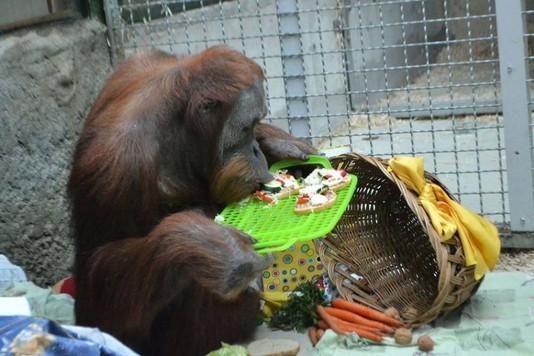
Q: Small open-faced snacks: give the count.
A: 3